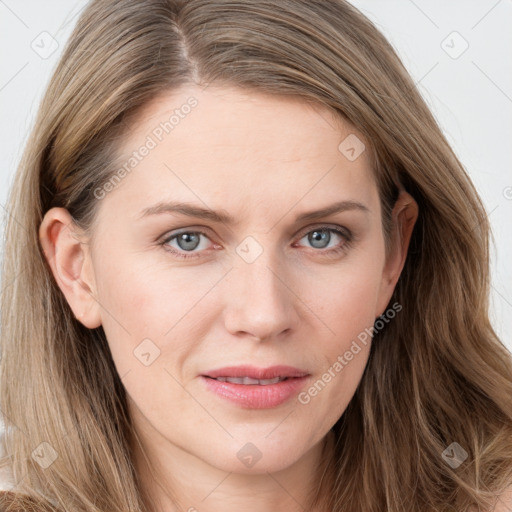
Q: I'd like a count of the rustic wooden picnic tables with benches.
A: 0